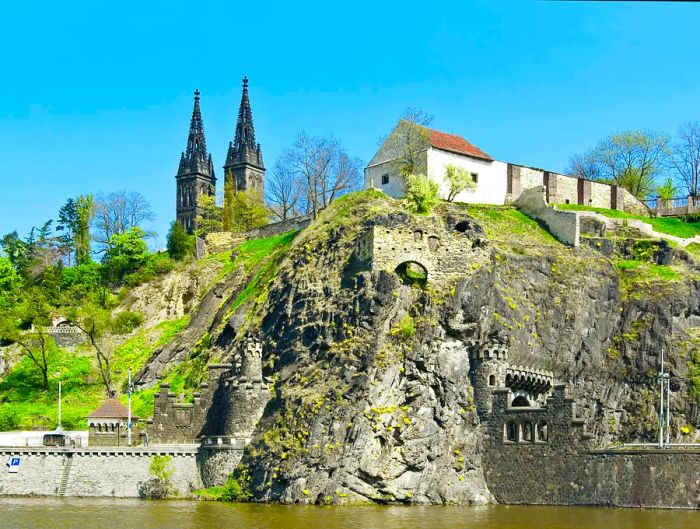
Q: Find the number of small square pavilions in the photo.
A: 1